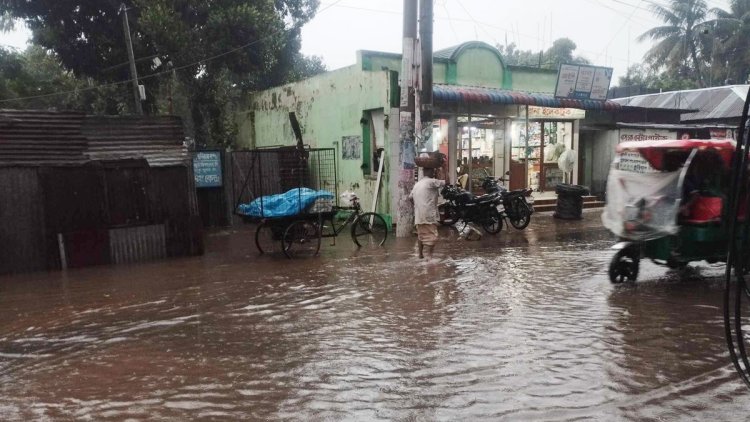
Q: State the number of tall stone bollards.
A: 0